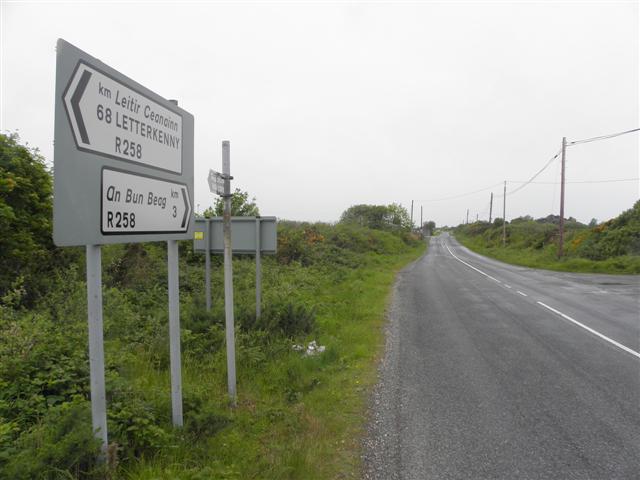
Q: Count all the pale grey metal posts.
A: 5